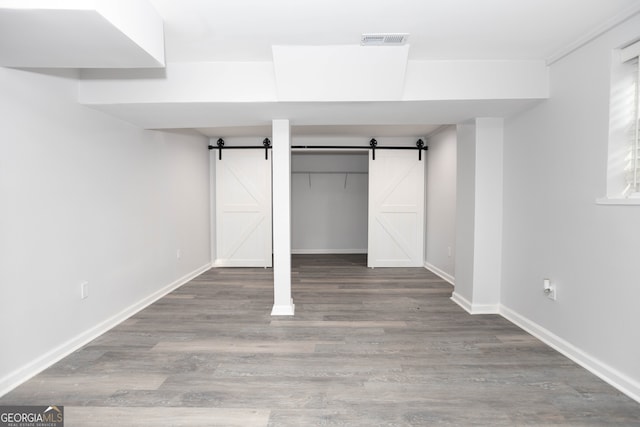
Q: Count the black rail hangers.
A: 4